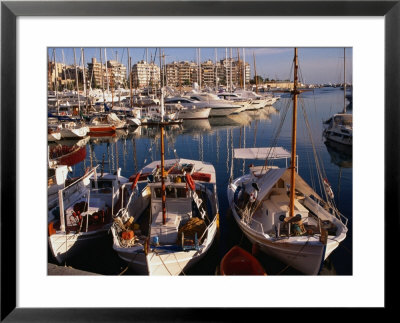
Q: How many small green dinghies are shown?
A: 0